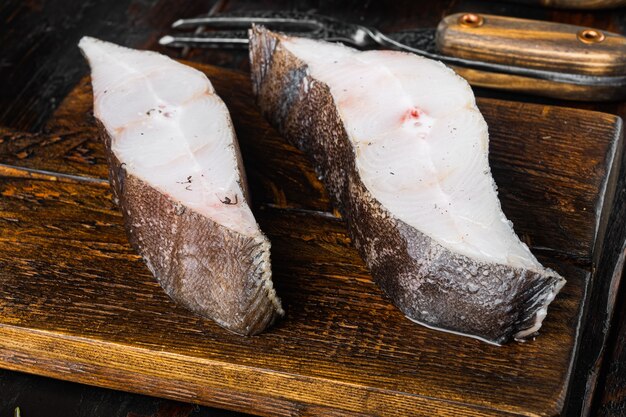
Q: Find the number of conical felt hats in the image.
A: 0